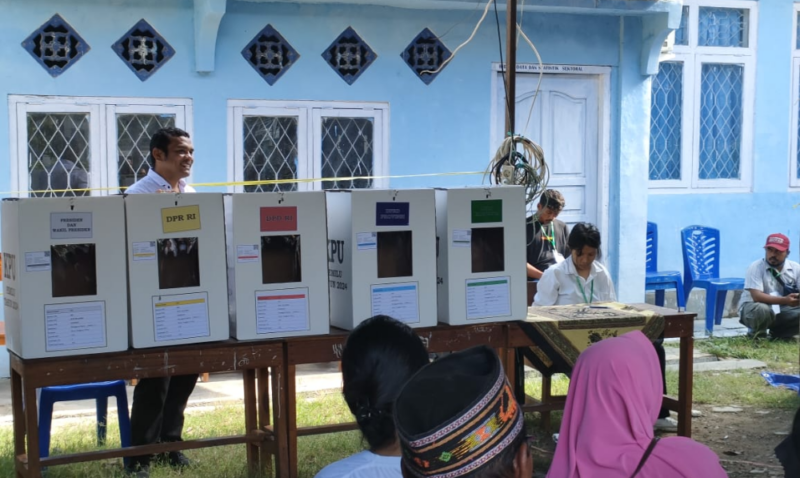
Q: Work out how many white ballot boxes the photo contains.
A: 5